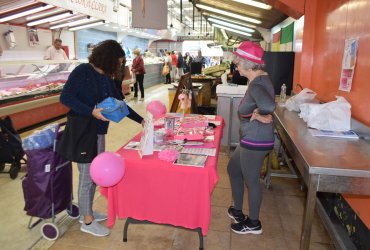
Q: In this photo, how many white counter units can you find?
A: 1